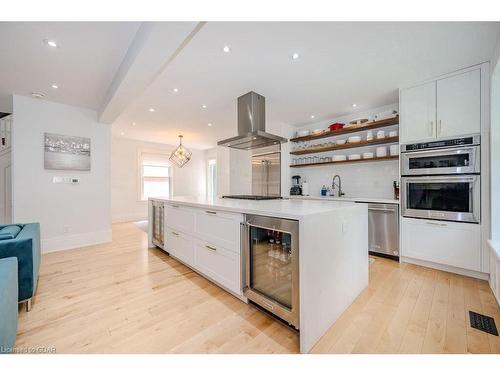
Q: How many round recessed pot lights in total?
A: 12